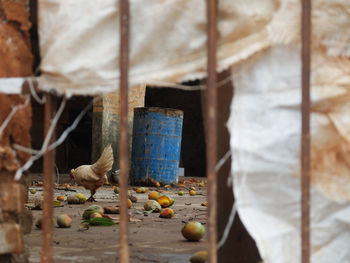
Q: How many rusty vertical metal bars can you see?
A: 4